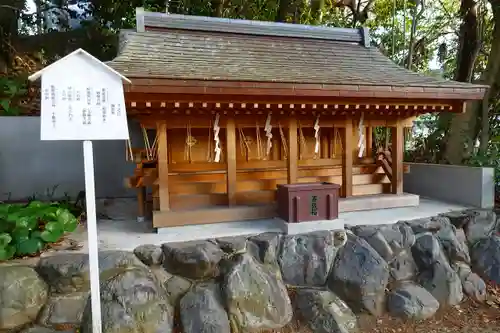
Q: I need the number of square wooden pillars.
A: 5